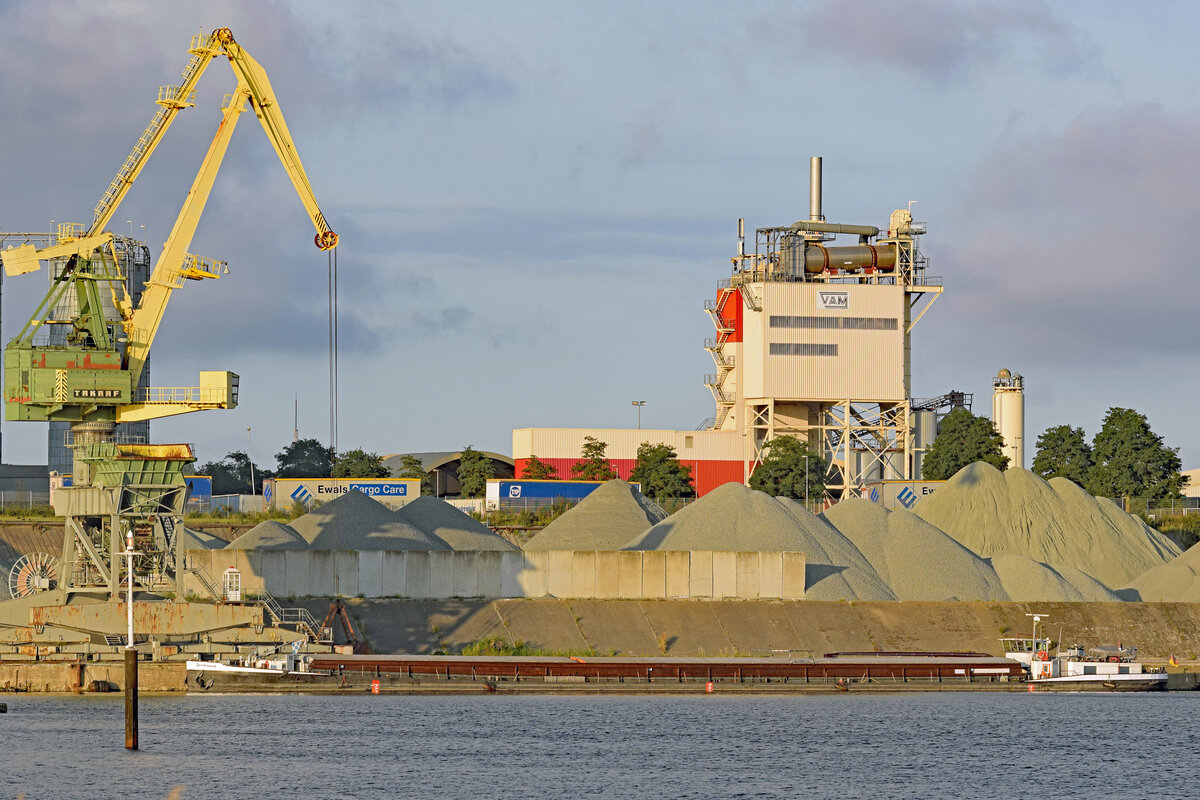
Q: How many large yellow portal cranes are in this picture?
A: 1